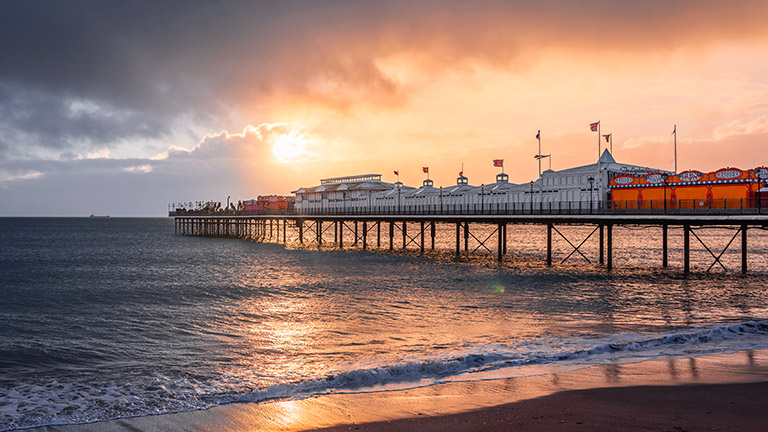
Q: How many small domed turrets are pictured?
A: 4